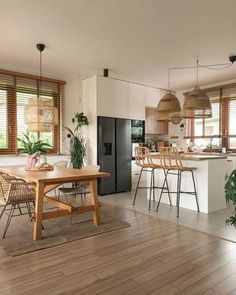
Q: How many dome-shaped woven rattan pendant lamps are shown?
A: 2